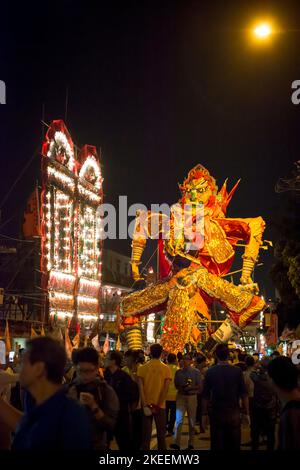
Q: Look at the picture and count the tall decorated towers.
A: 2